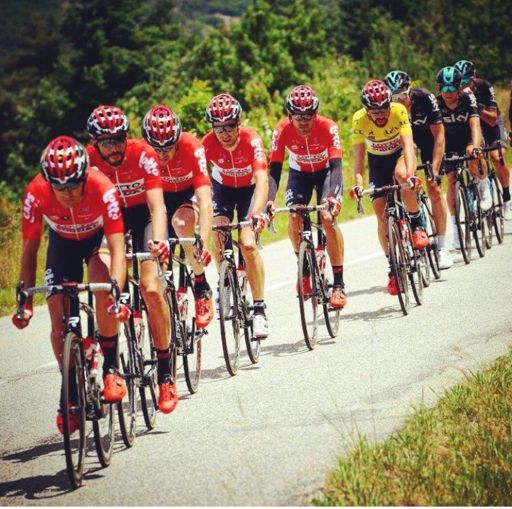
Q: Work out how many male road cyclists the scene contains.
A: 9